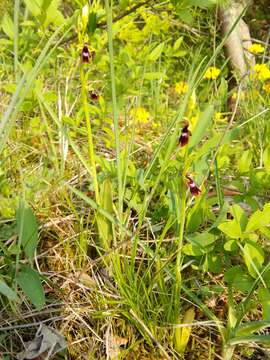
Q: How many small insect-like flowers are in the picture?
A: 4